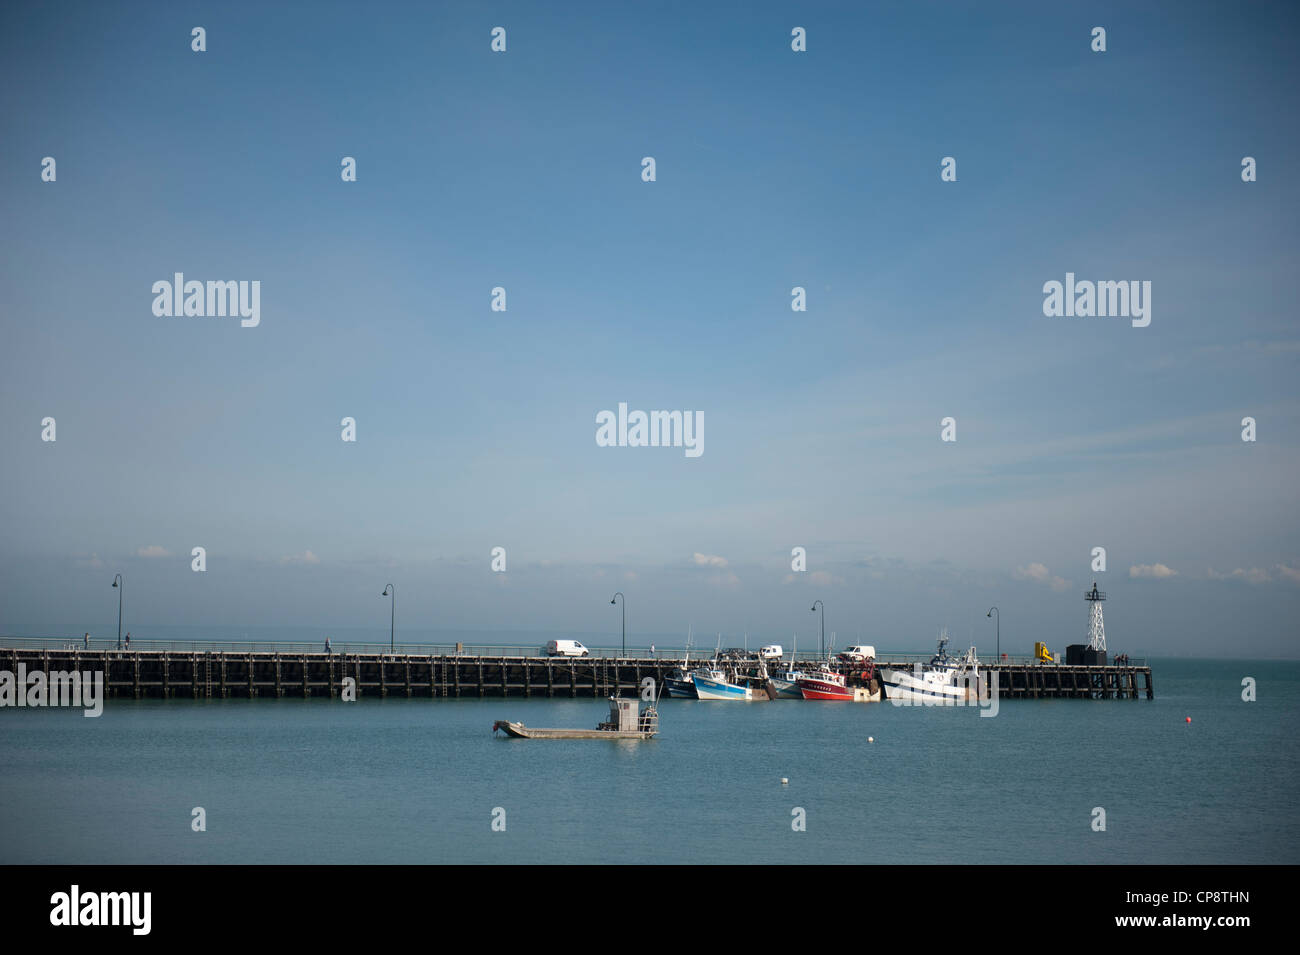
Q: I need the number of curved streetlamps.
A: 5